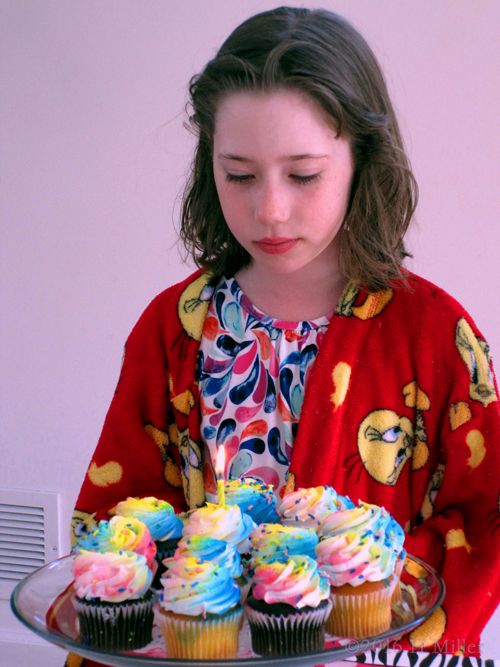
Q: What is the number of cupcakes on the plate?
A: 12